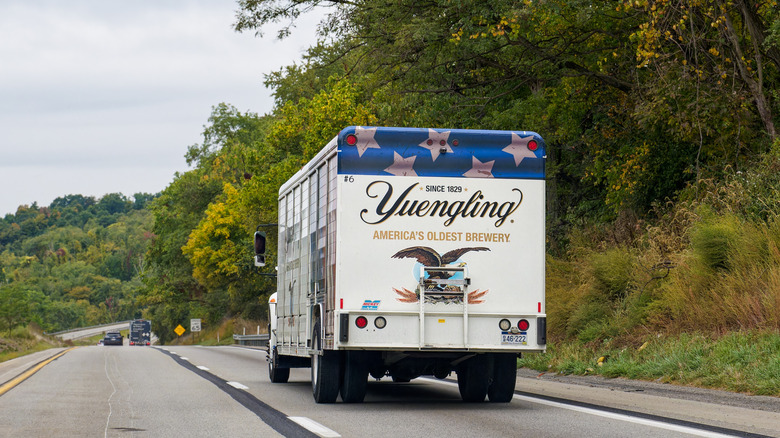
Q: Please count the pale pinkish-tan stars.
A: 5